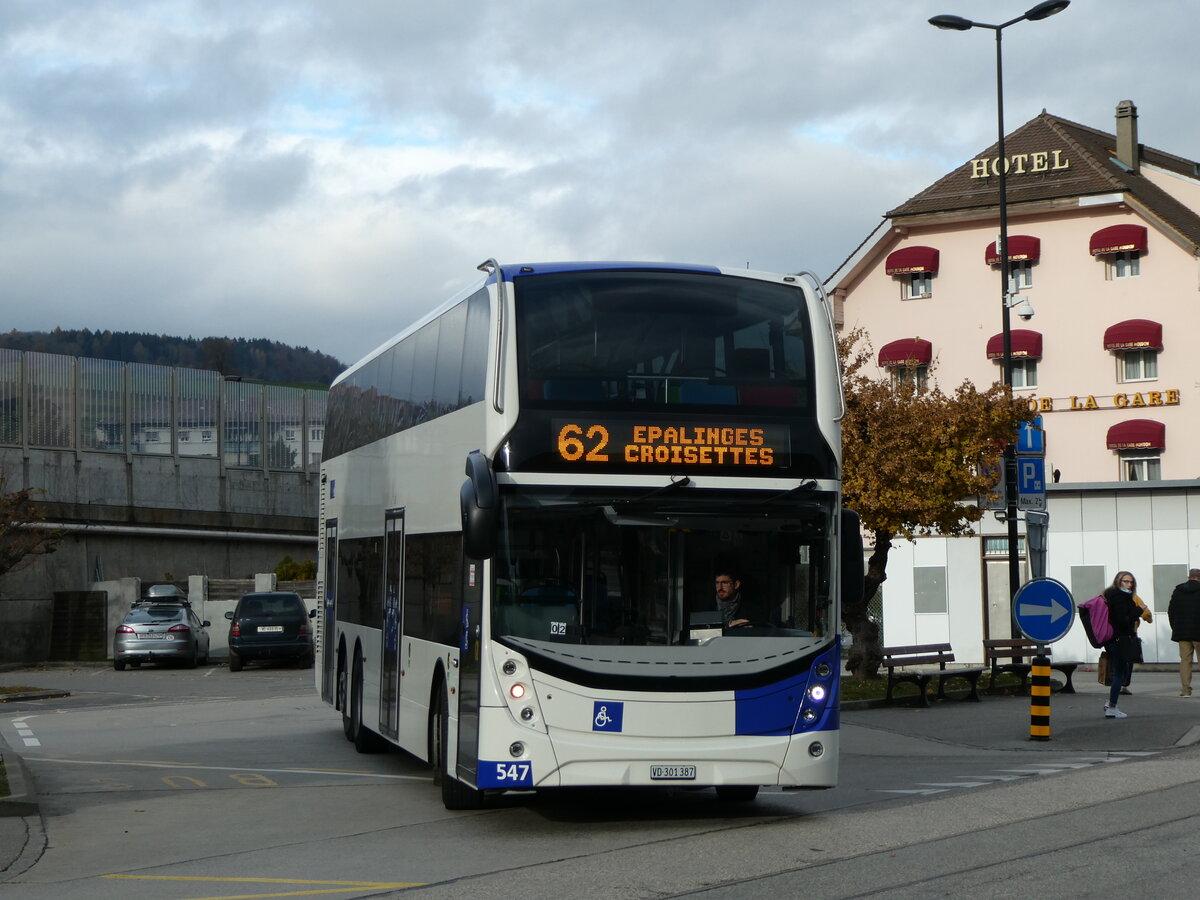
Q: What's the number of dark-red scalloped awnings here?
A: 7